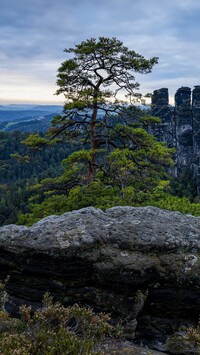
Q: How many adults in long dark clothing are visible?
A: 0